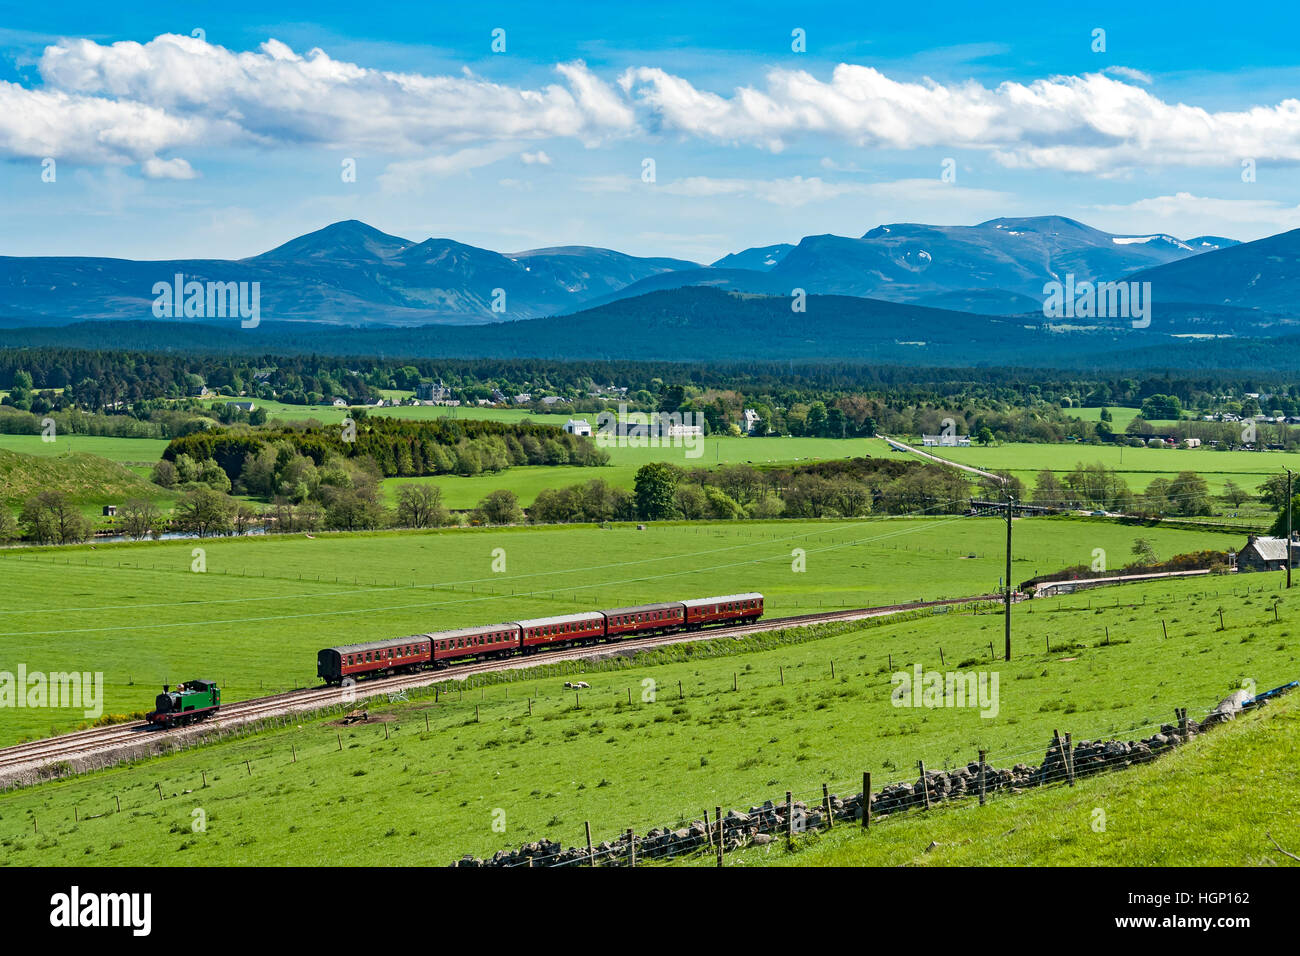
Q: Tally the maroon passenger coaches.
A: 5